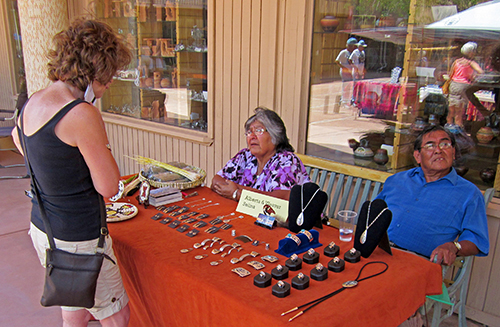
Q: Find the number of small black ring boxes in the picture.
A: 10